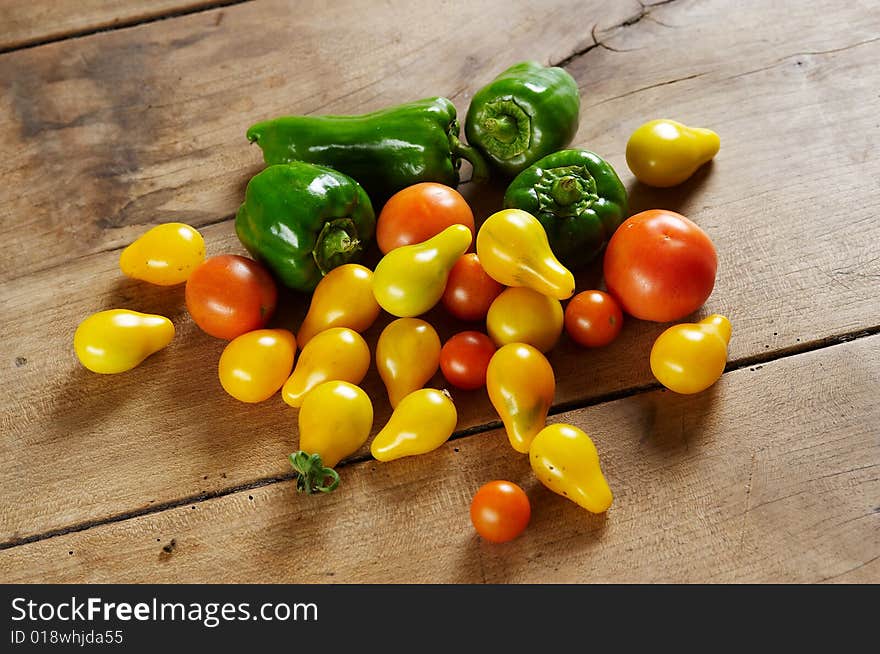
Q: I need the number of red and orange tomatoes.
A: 7